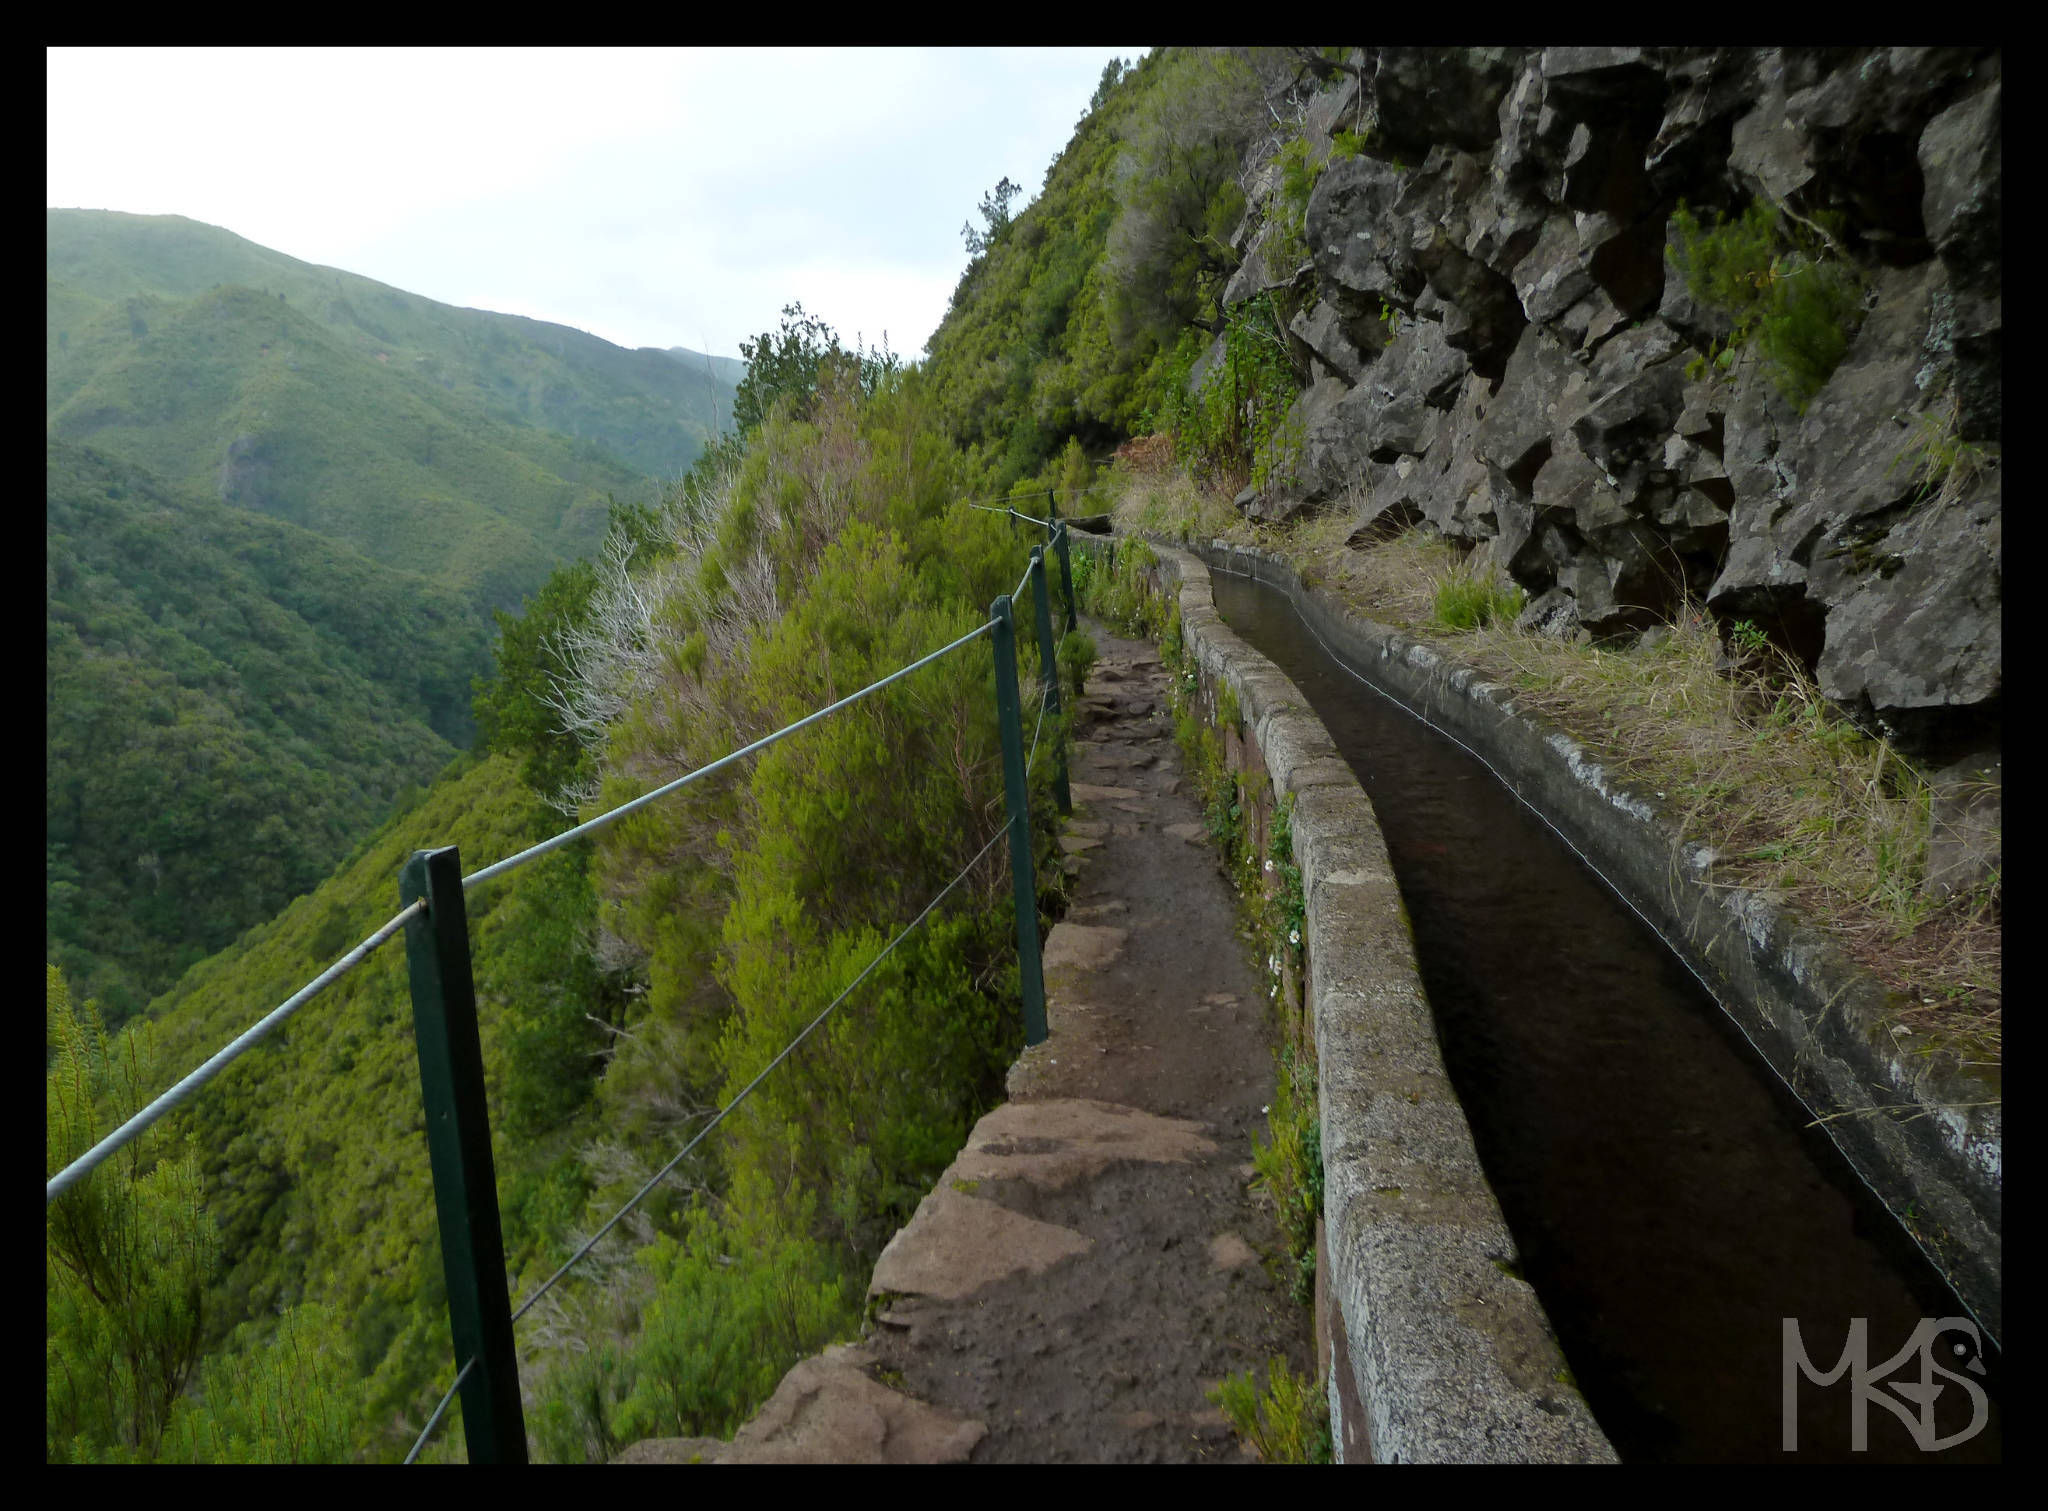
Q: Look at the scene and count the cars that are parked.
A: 0